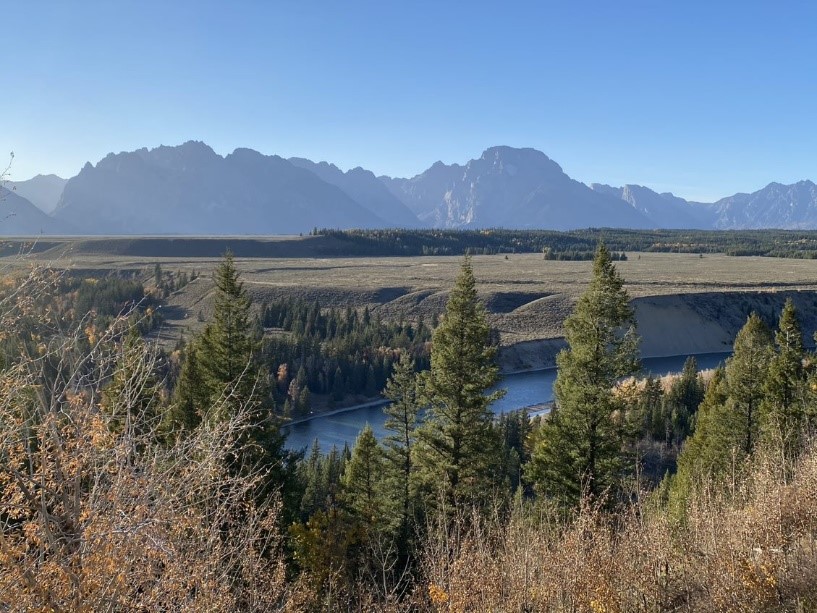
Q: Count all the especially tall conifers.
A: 3